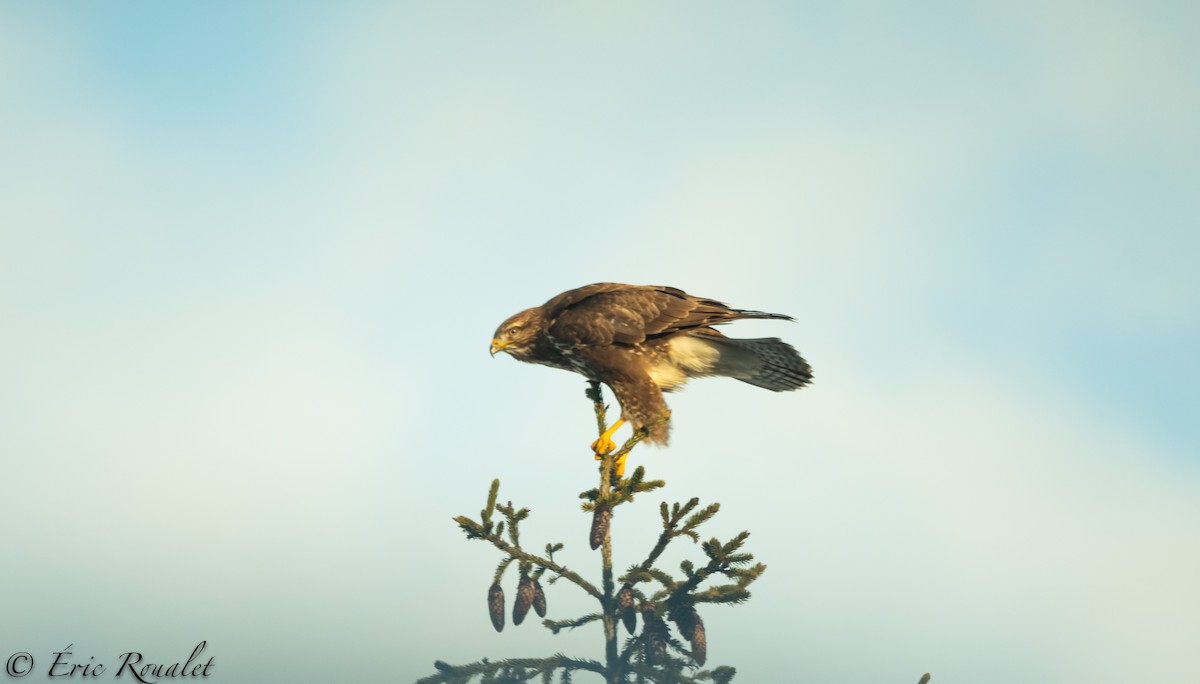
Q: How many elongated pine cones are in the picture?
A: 8